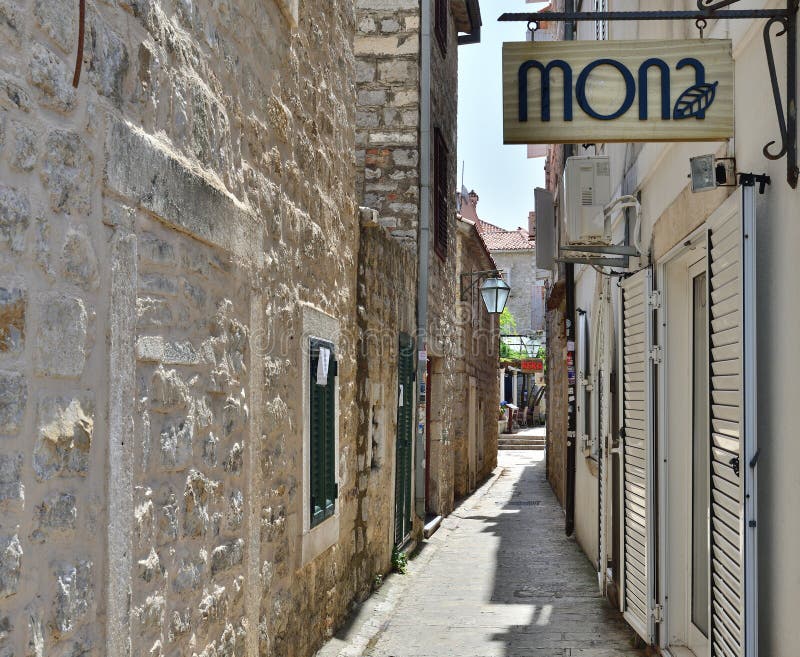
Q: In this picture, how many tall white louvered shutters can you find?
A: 2